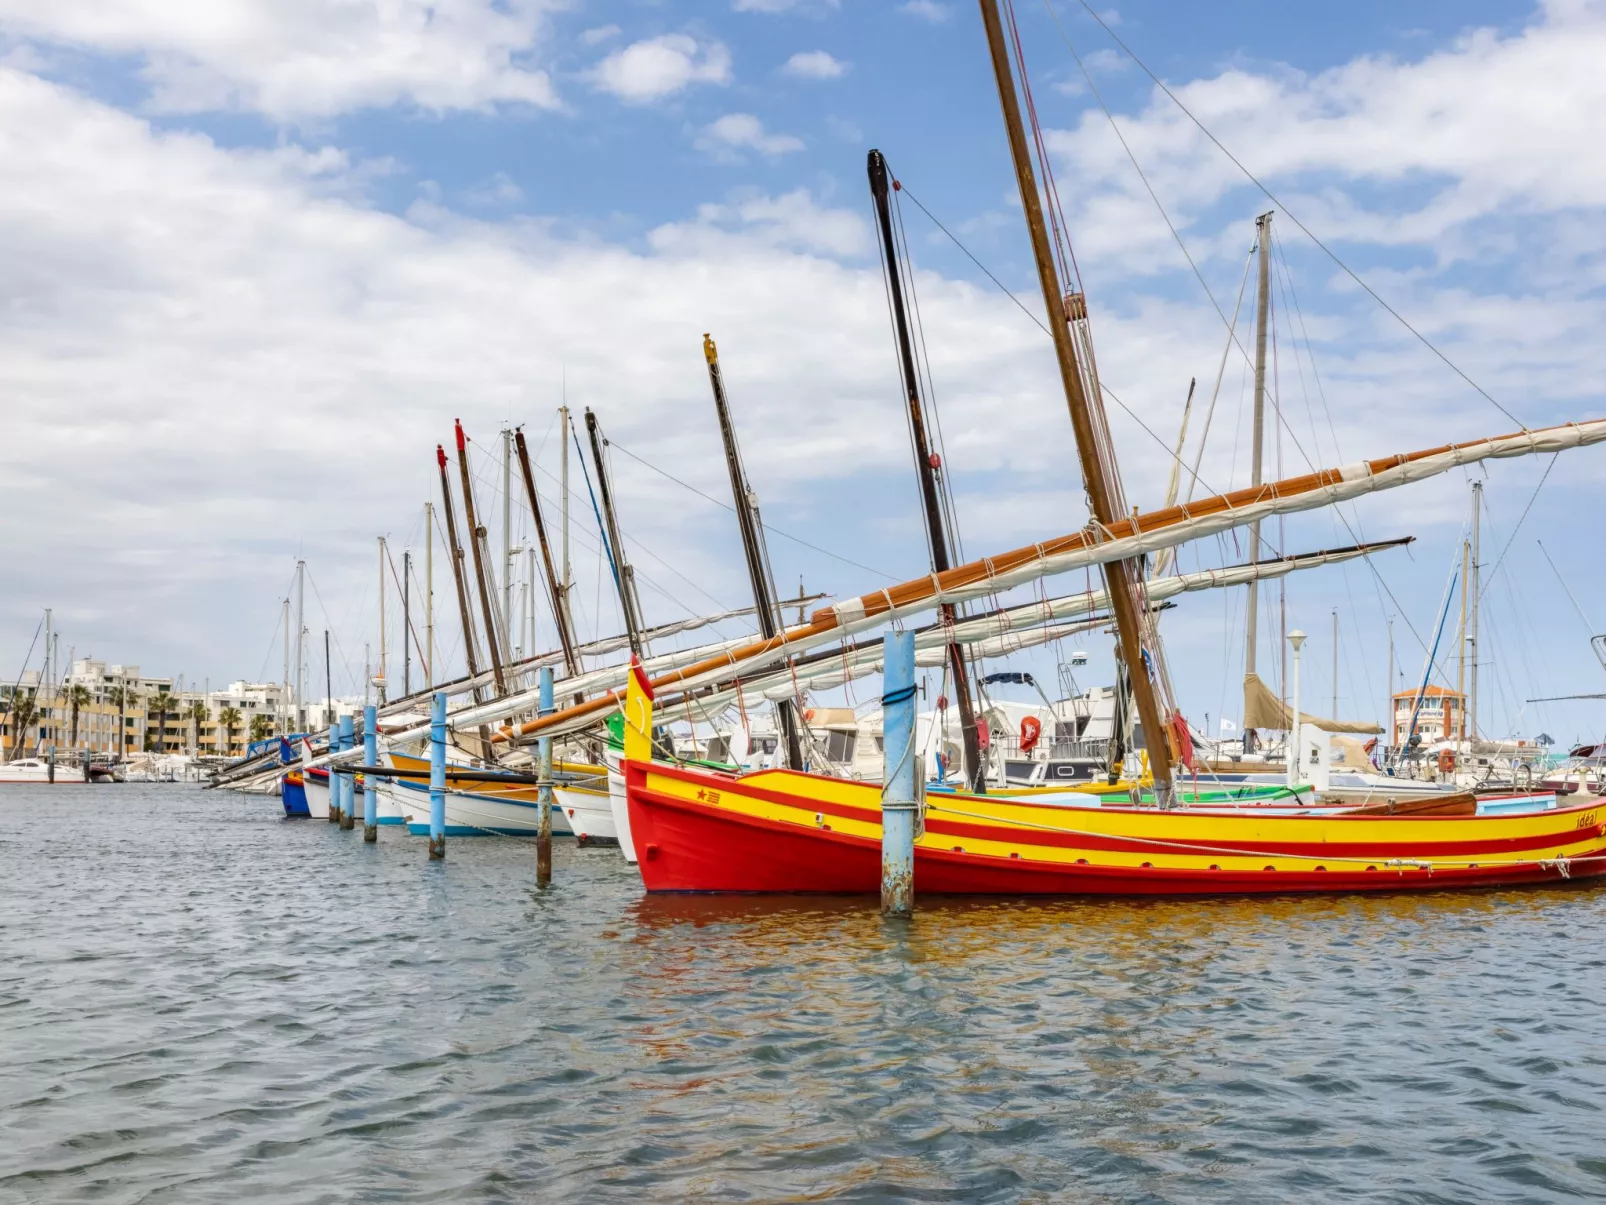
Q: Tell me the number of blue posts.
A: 6